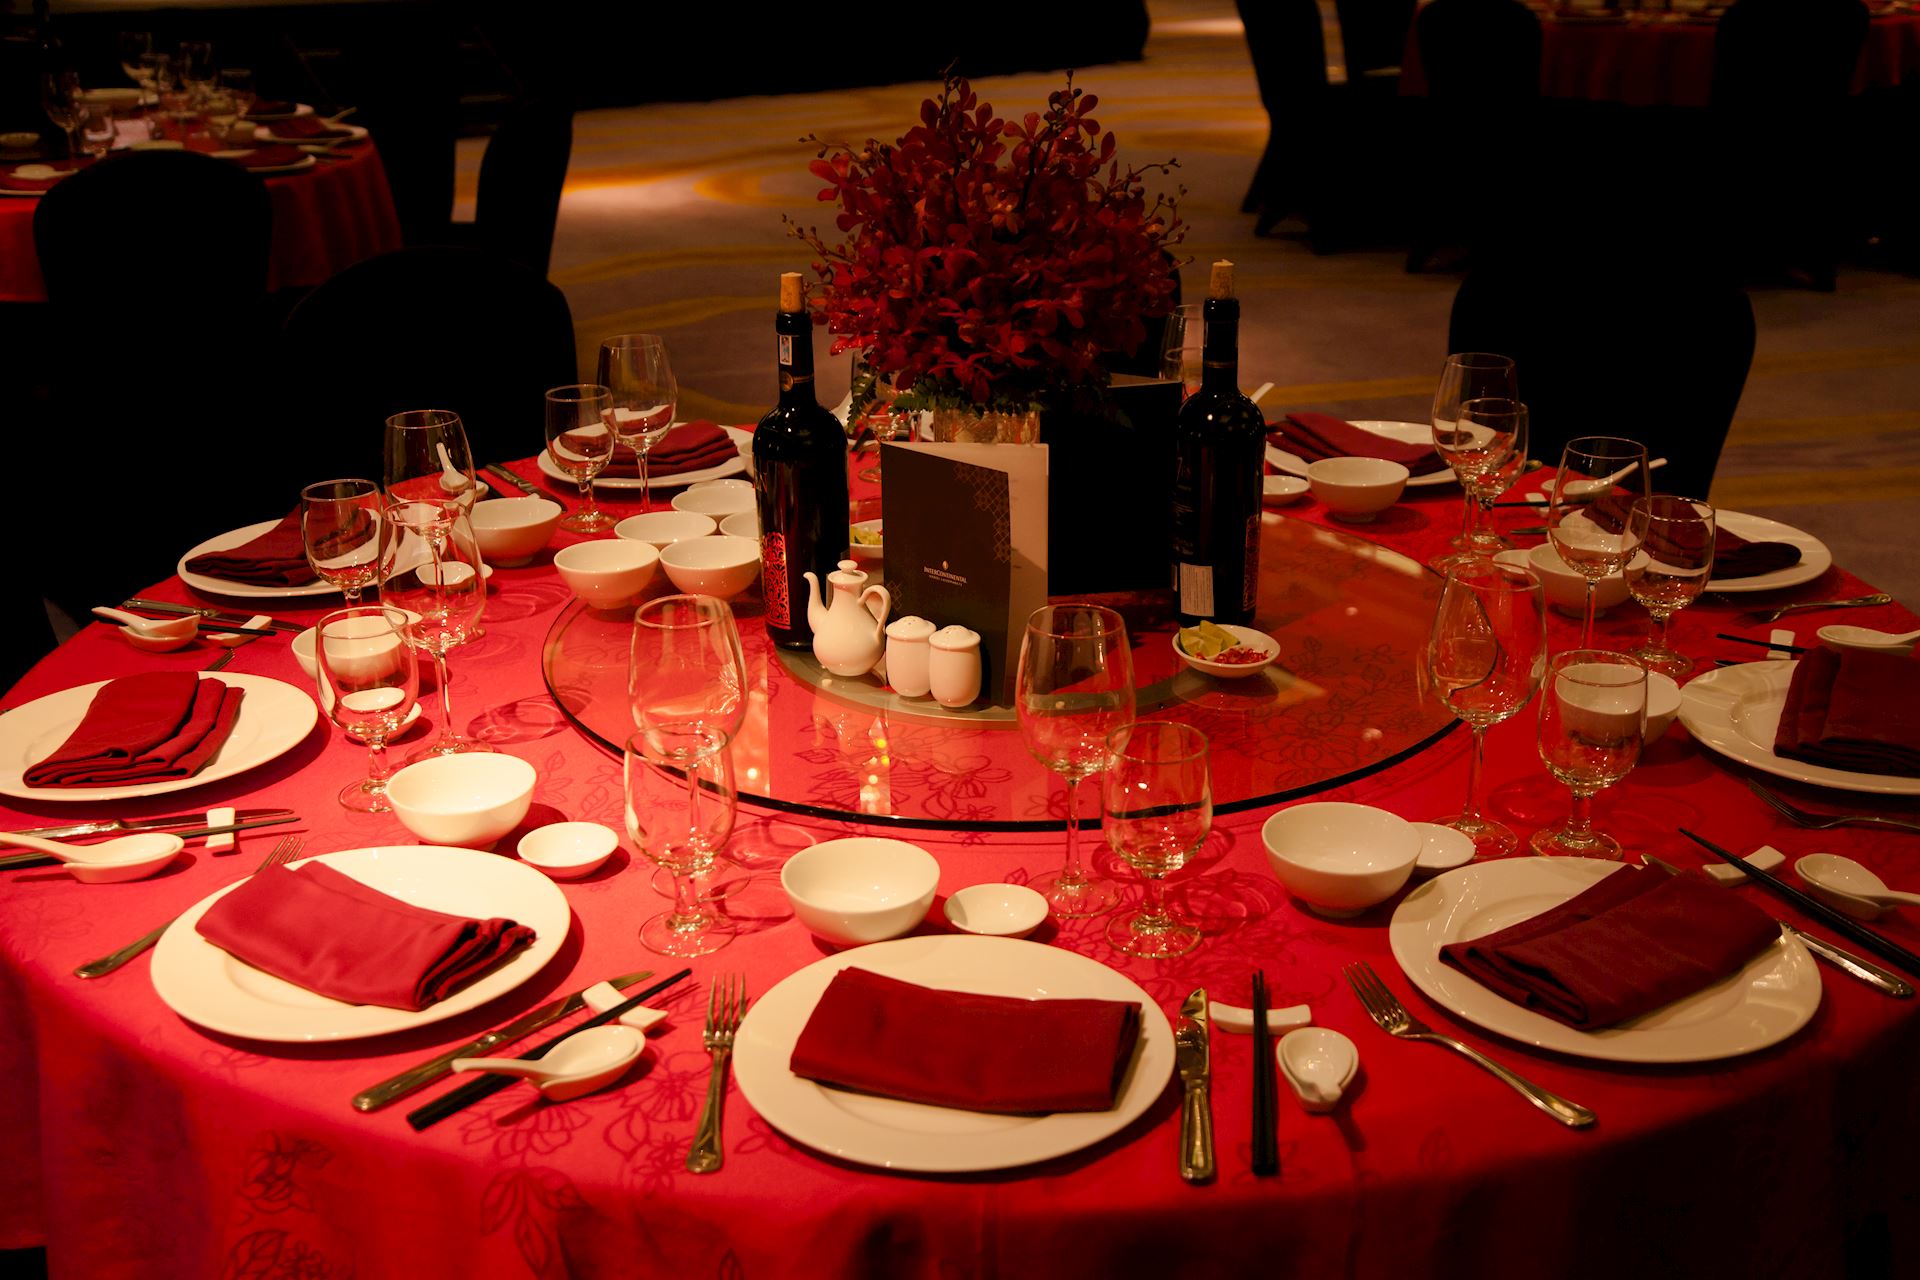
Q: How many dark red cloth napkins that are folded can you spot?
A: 9